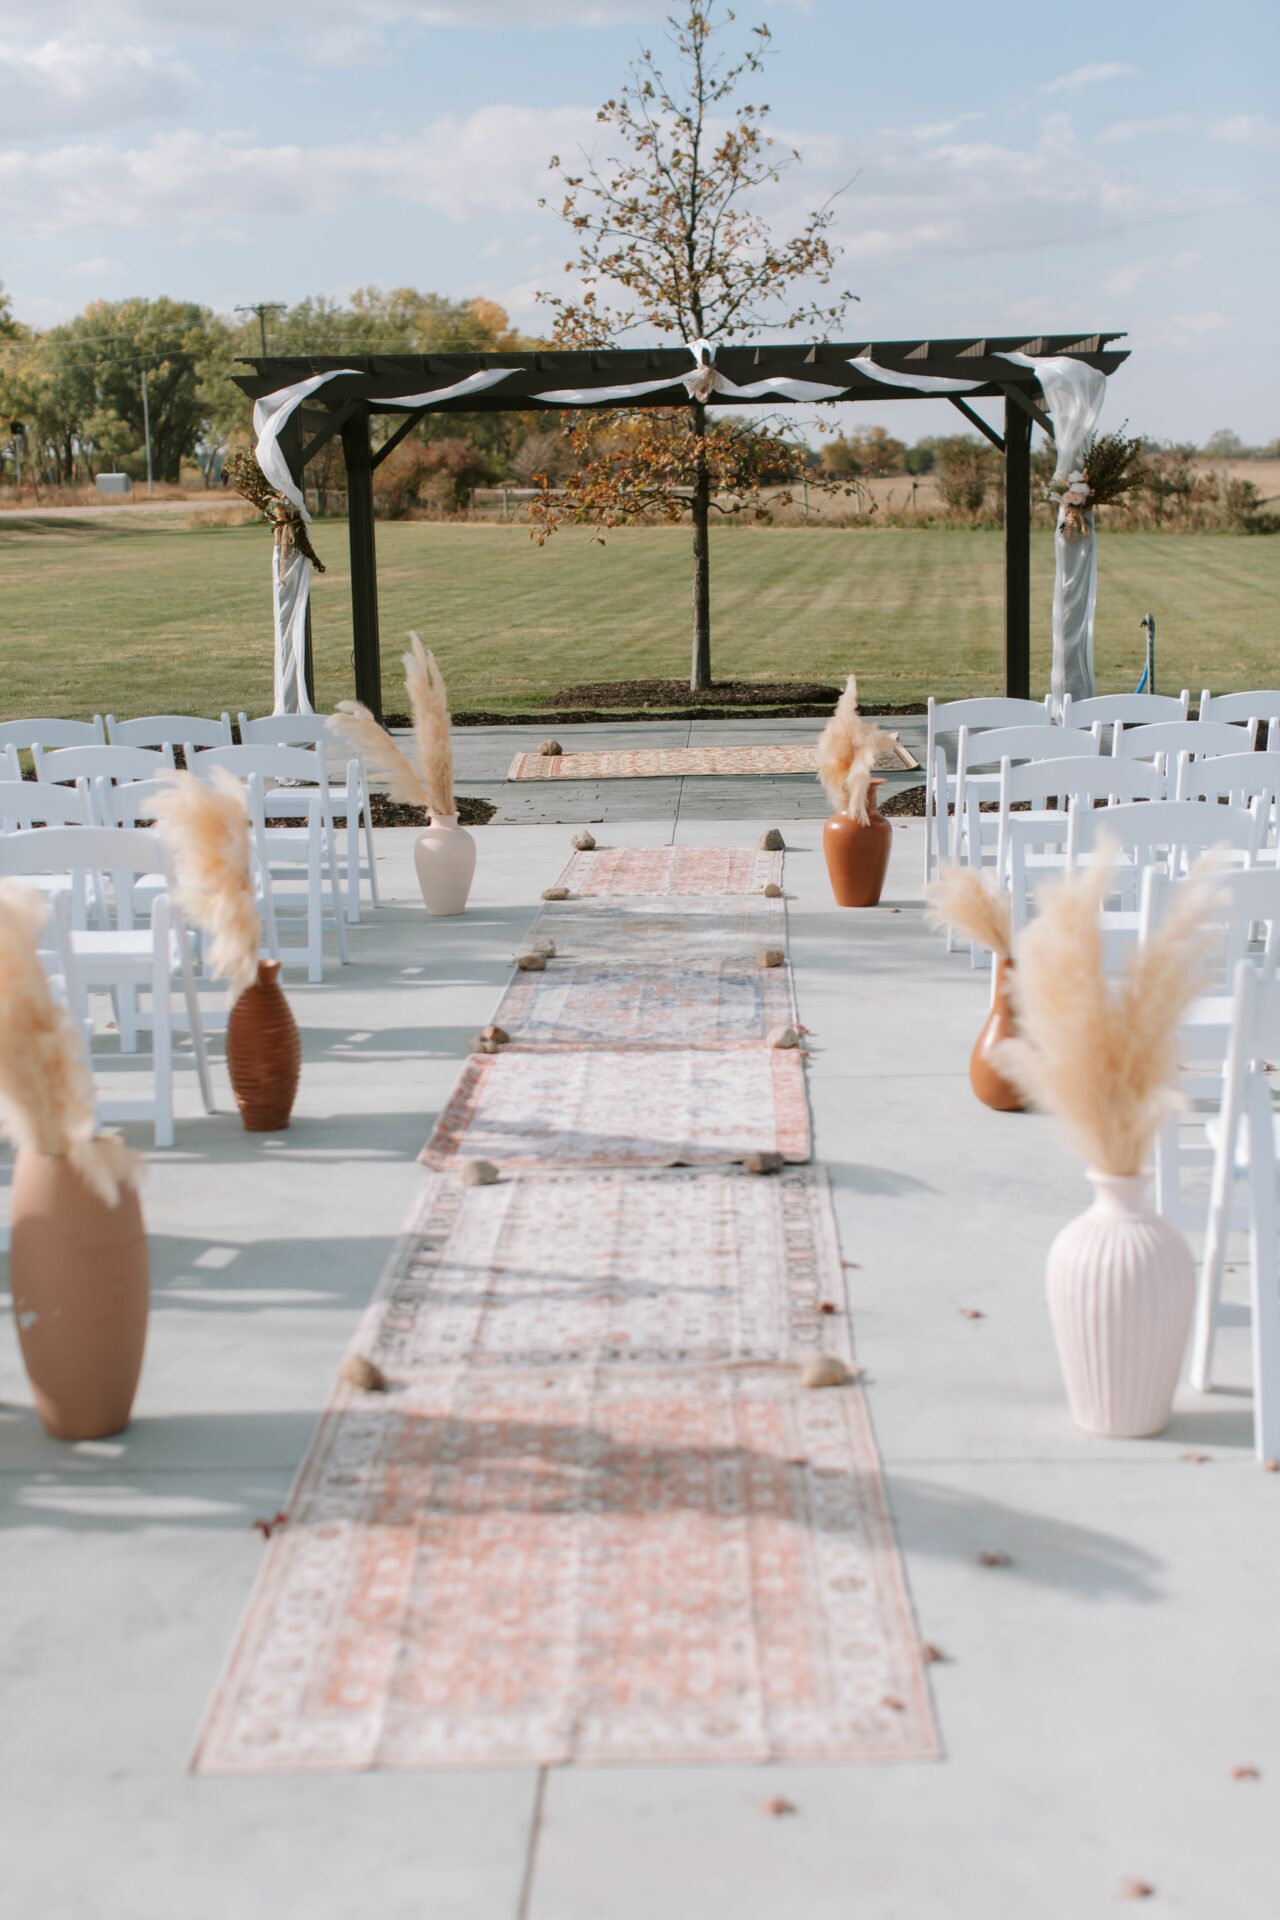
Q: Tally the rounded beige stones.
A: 15